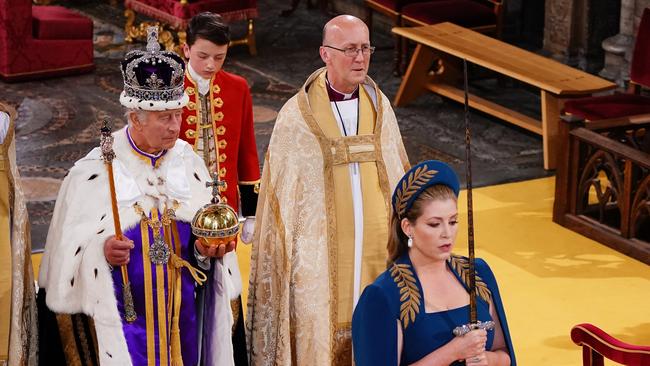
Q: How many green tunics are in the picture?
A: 0